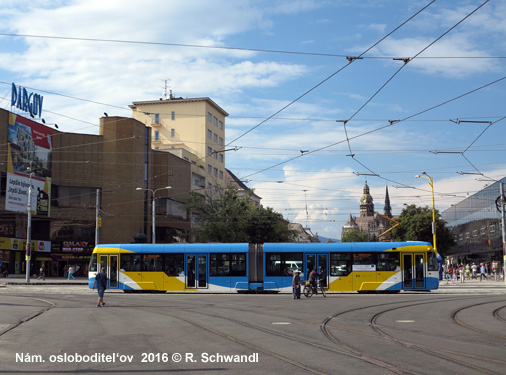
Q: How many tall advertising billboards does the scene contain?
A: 1